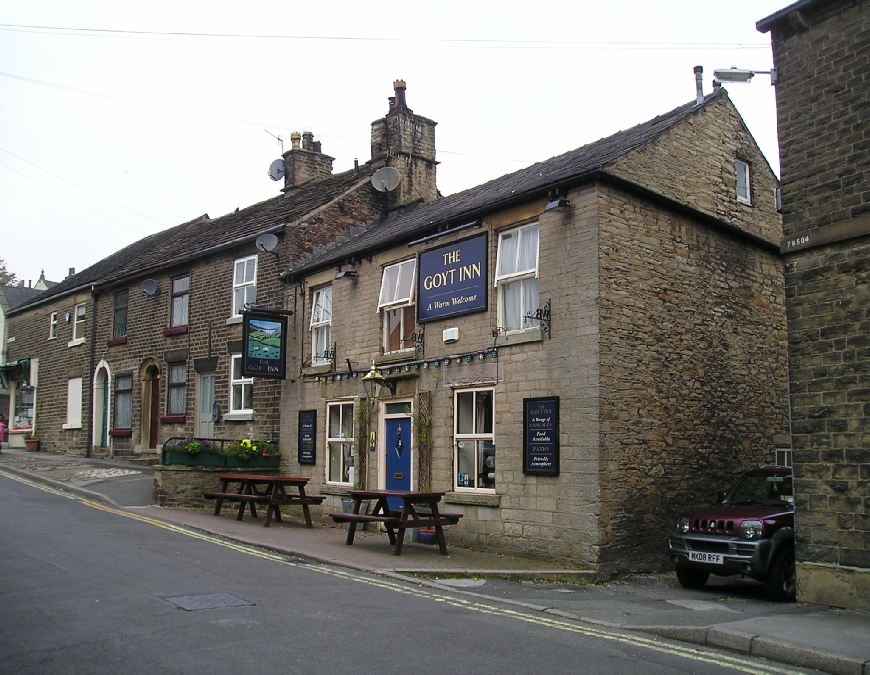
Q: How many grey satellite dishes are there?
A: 4